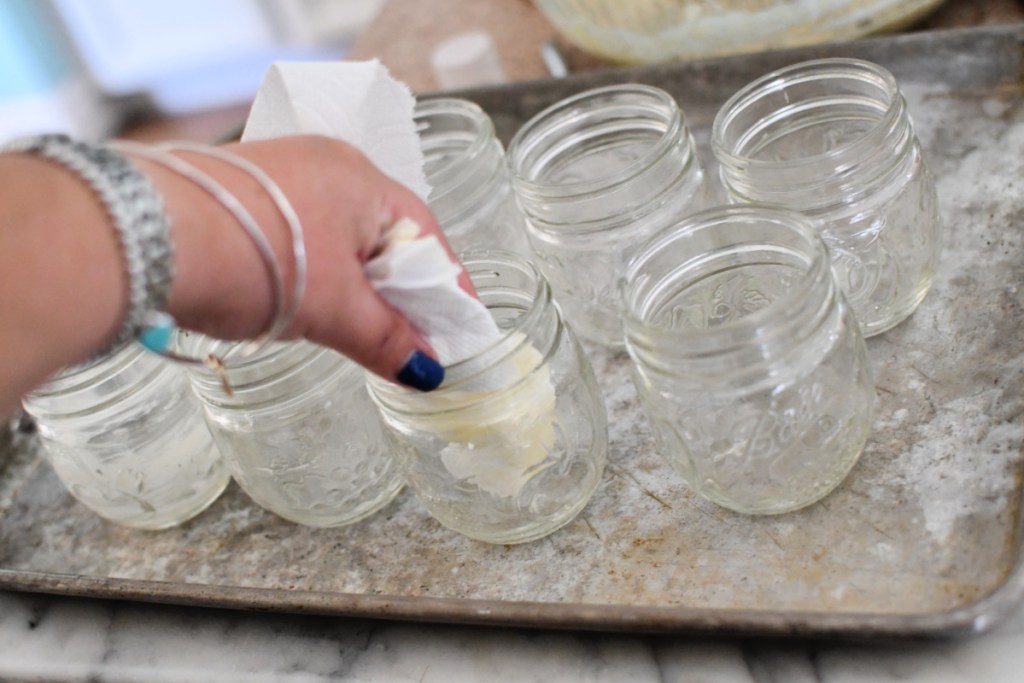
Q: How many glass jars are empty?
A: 6